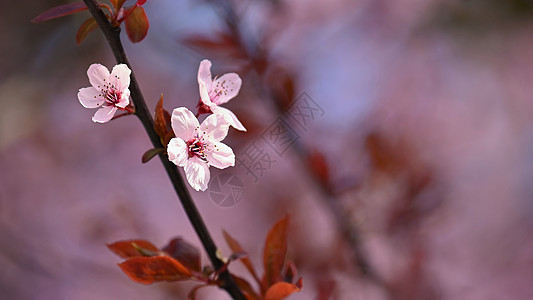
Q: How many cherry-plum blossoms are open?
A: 3